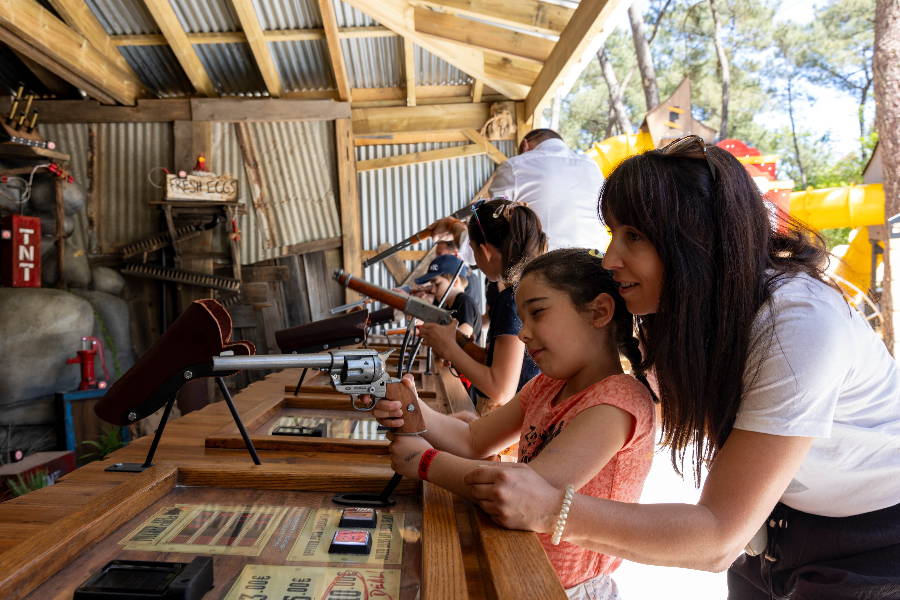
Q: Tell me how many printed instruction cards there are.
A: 3